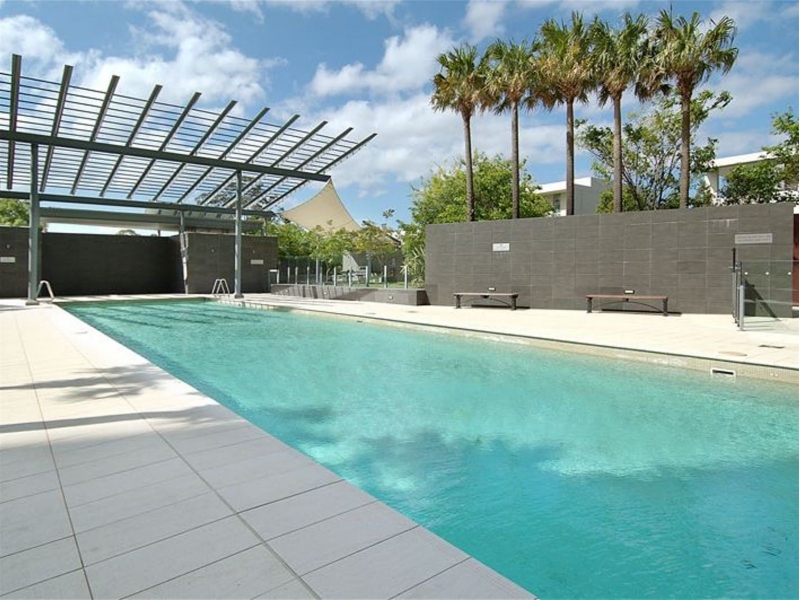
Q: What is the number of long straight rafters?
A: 11